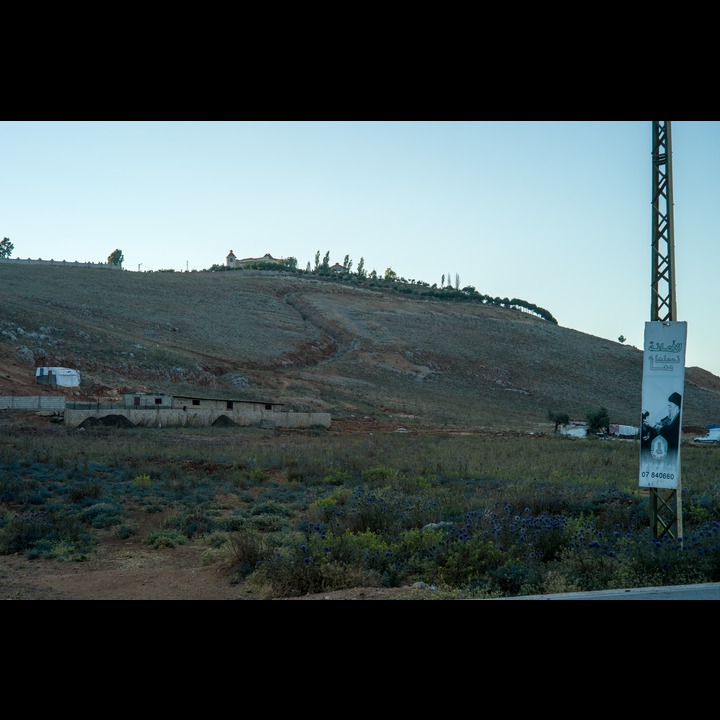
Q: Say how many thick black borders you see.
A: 2